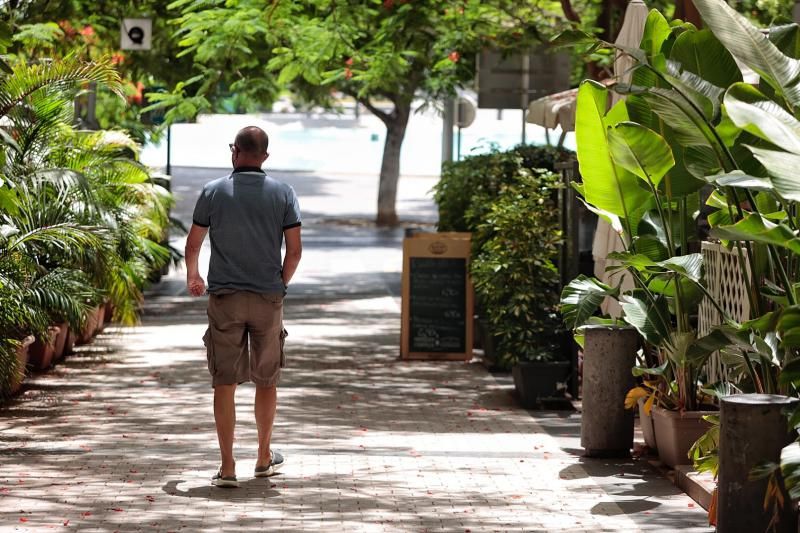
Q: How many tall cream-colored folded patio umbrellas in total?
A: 1